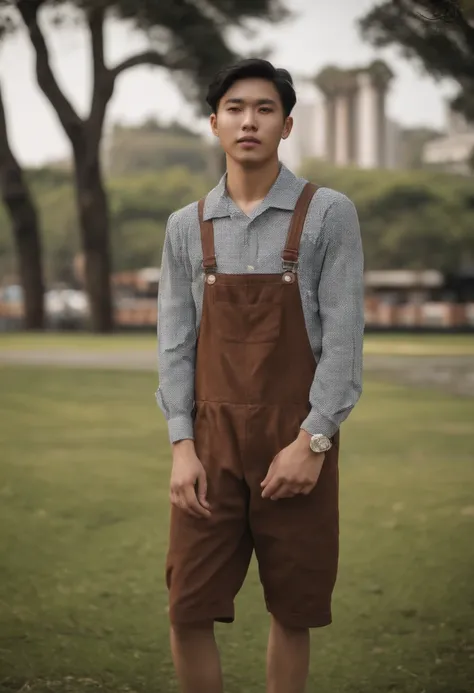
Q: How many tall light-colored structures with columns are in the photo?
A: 1